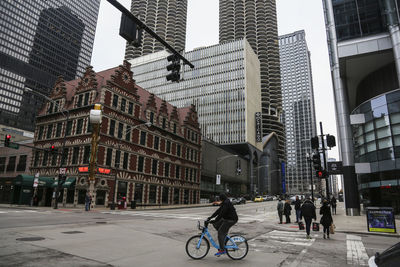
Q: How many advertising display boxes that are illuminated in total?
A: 1